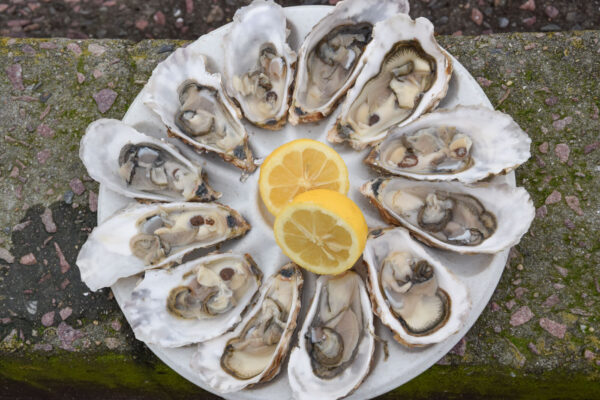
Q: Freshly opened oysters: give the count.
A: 12